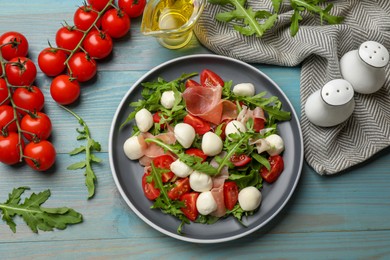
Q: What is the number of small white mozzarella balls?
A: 12